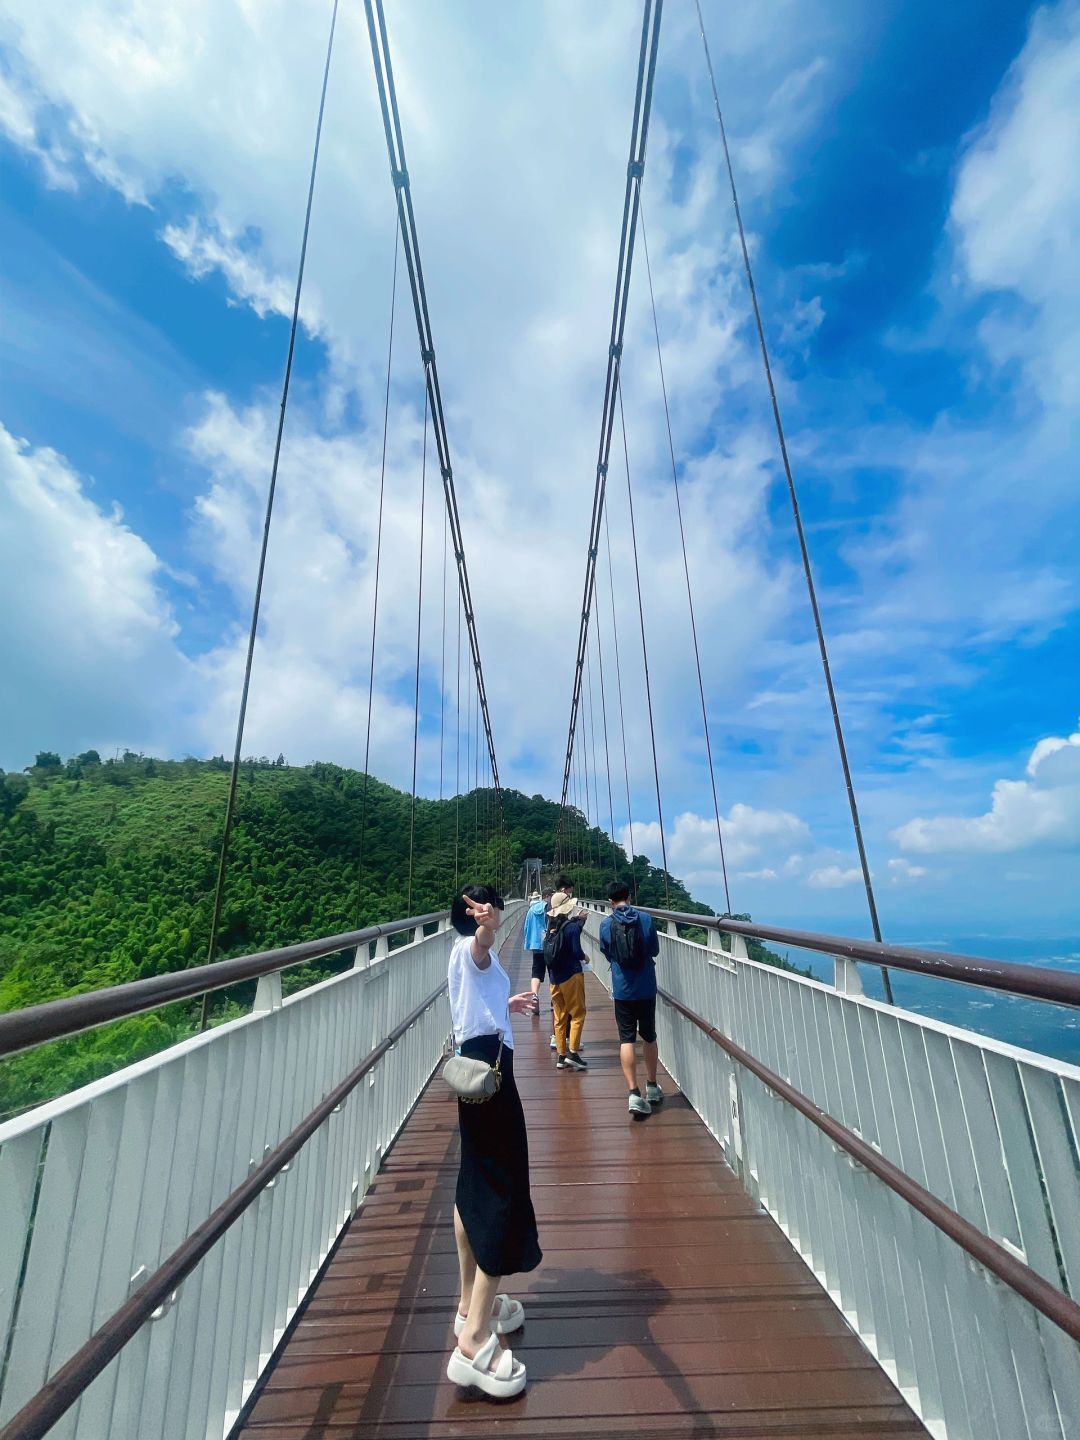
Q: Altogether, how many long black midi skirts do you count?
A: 1